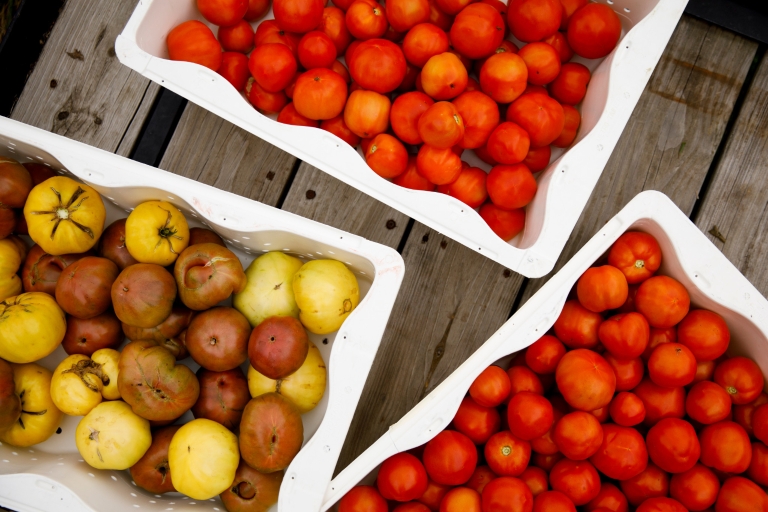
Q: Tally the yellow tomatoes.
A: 11